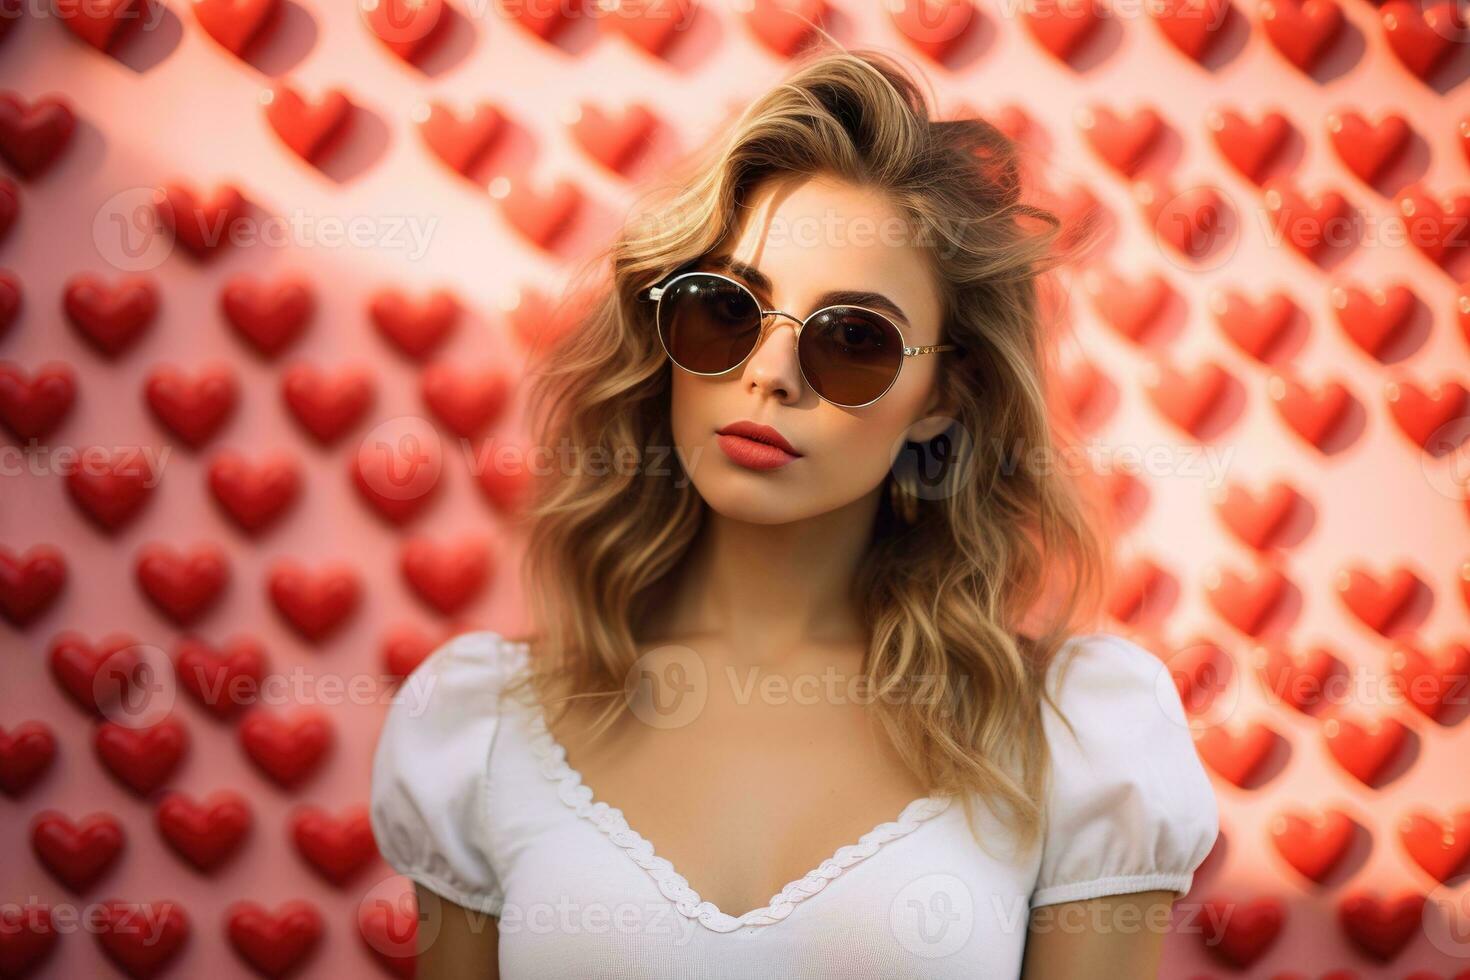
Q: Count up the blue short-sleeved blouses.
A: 0